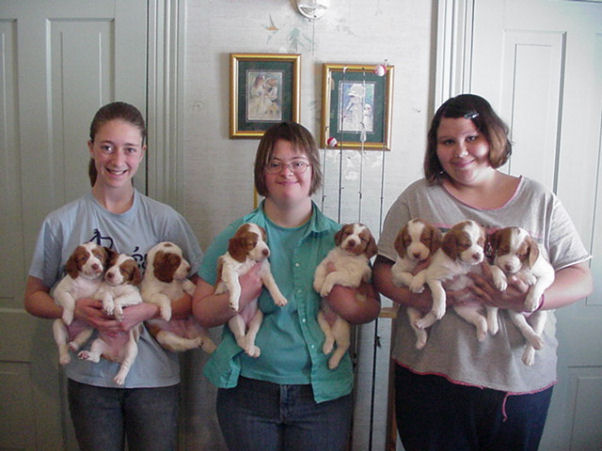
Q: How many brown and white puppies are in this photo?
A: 8